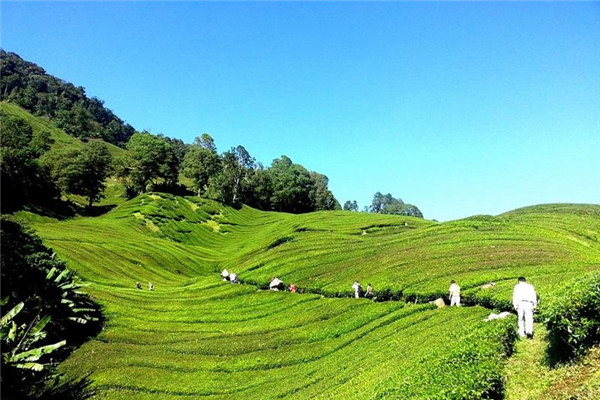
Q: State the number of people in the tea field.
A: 10